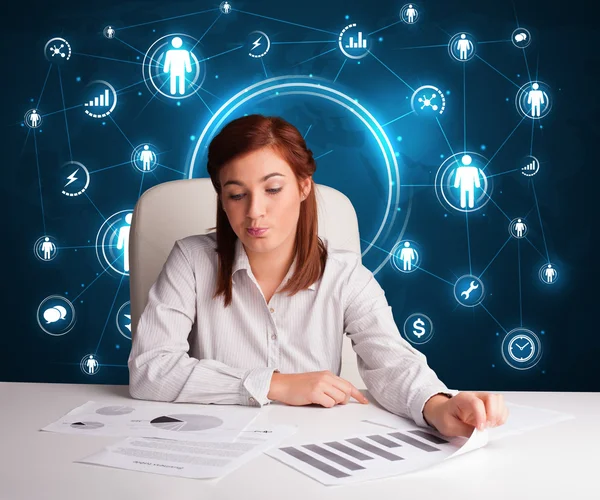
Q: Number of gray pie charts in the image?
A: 3